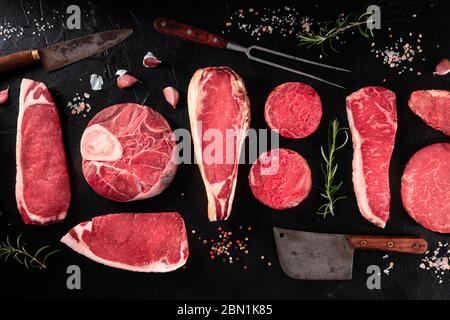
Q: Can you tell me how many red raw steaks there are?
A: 9